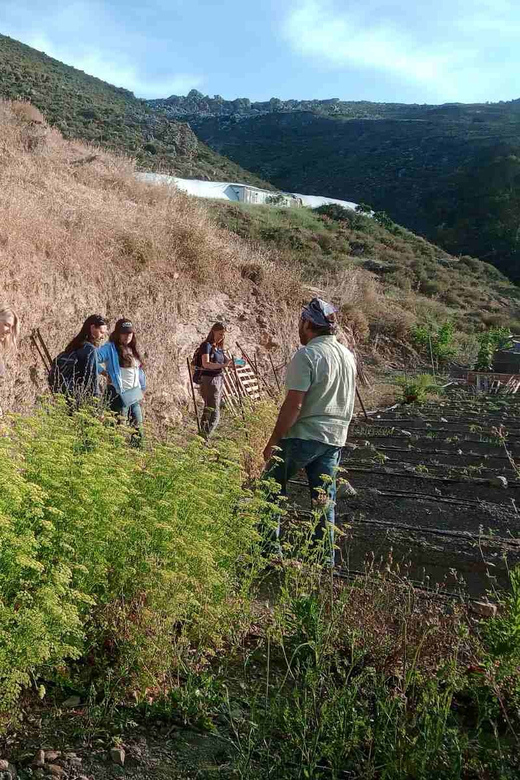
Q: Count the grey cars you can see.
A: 0